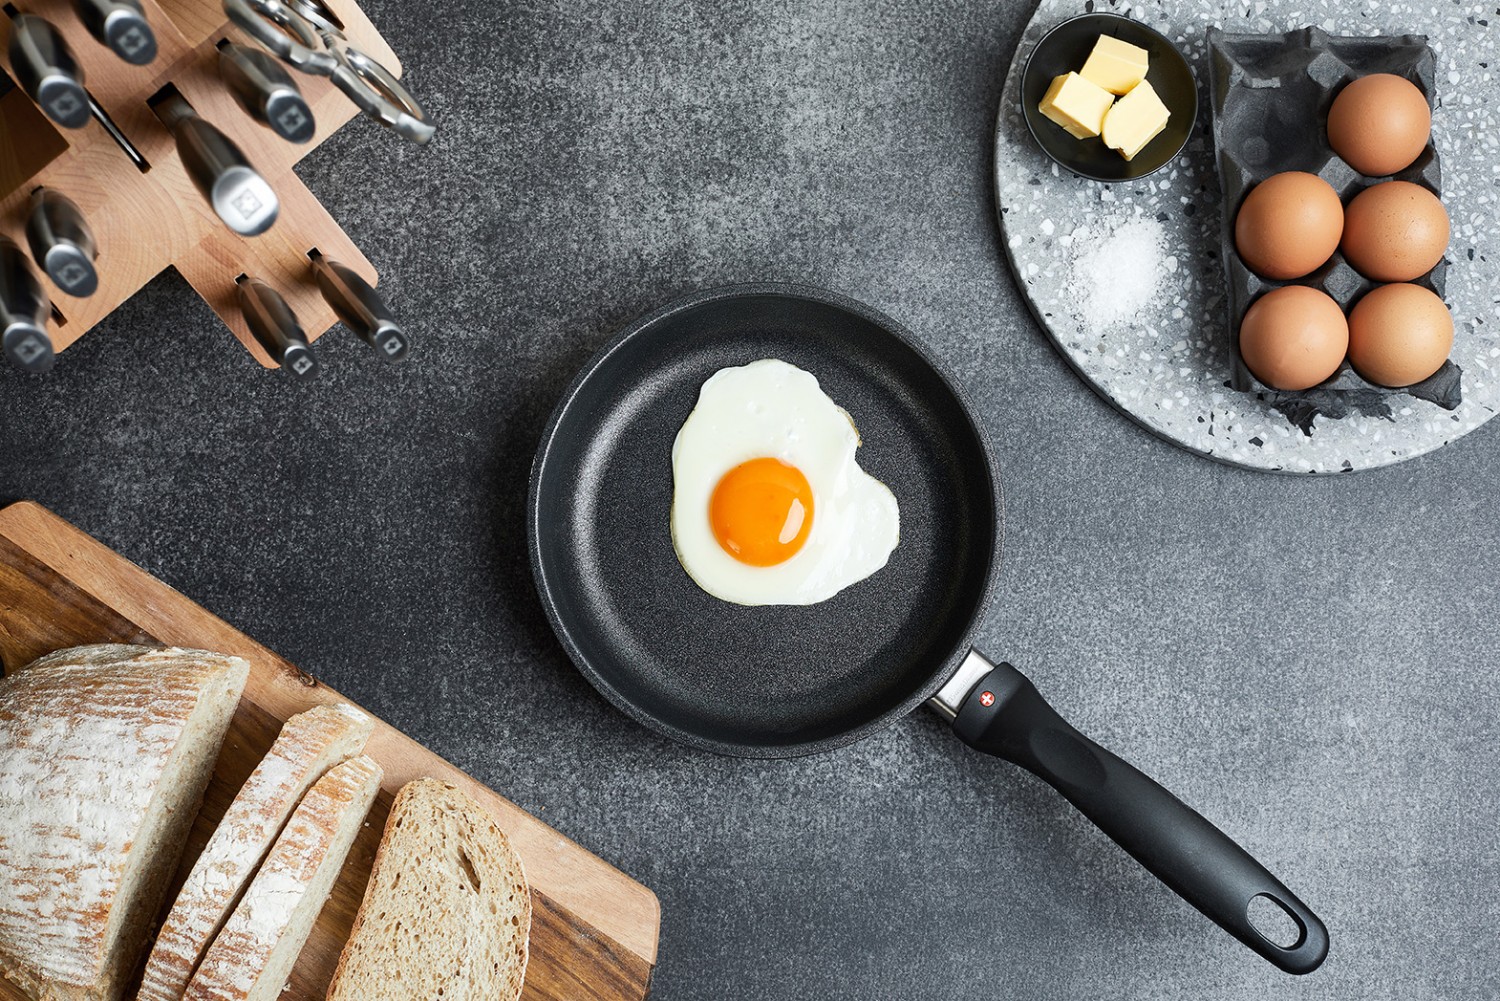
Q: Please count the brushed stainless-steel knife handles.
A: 8